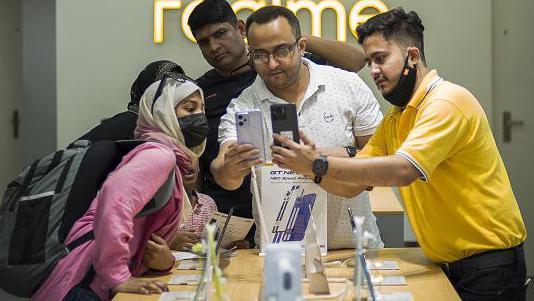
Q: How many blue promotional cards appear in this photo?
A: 1